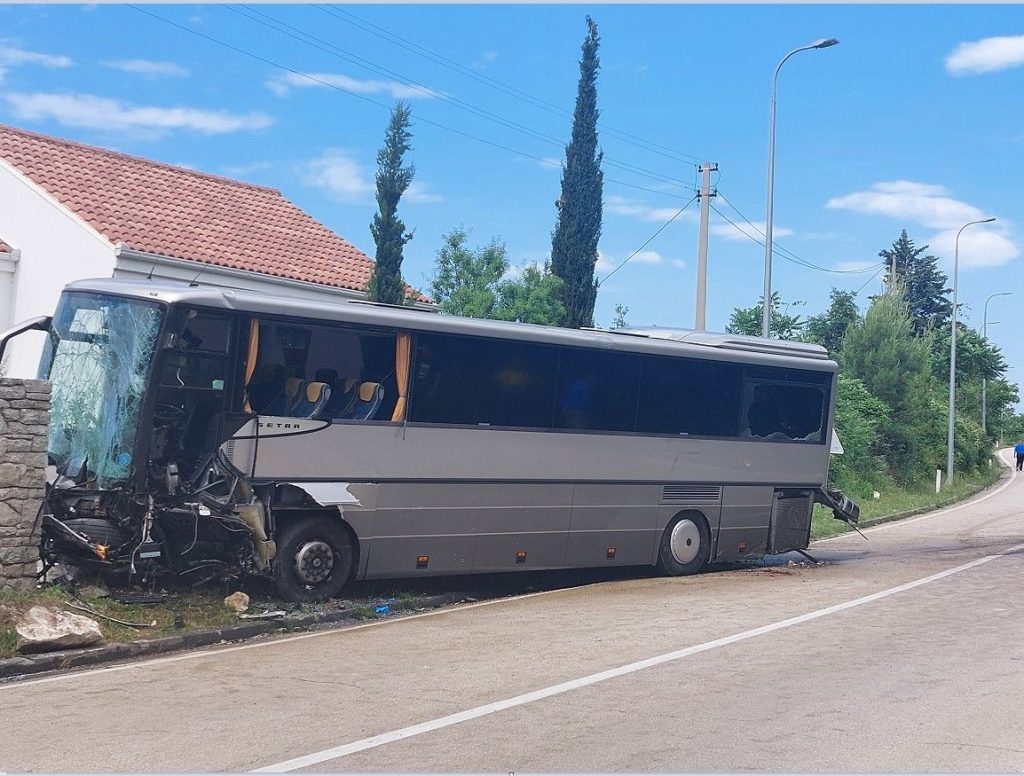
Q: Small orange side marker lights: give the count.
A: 4